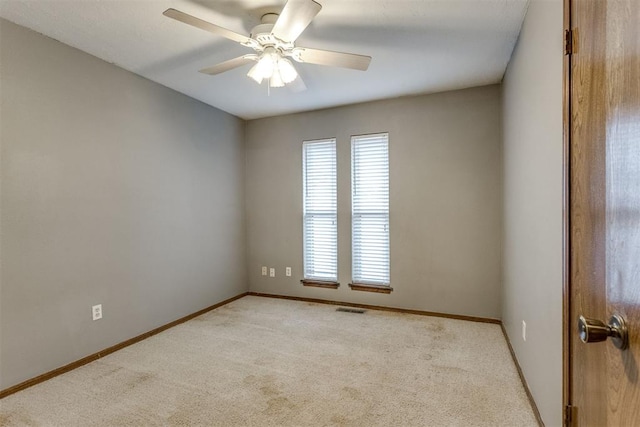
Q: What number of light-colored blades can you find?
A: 5